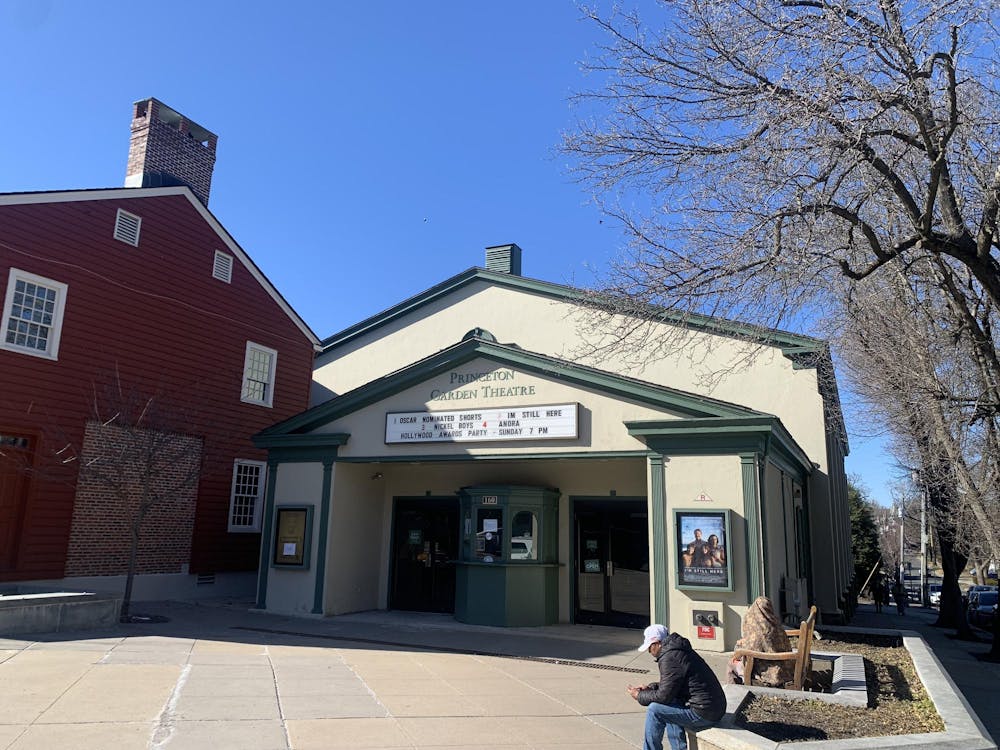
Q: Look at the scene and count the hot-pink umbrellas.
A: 0